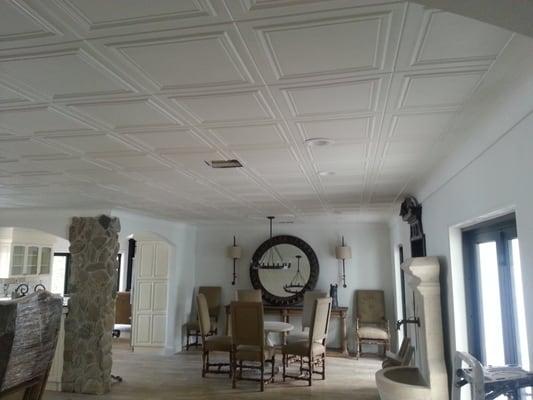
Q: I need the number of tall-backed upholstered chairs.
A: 7